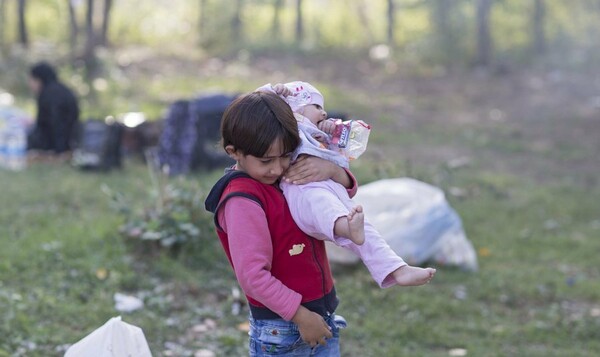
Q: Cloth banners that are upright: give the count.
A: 0